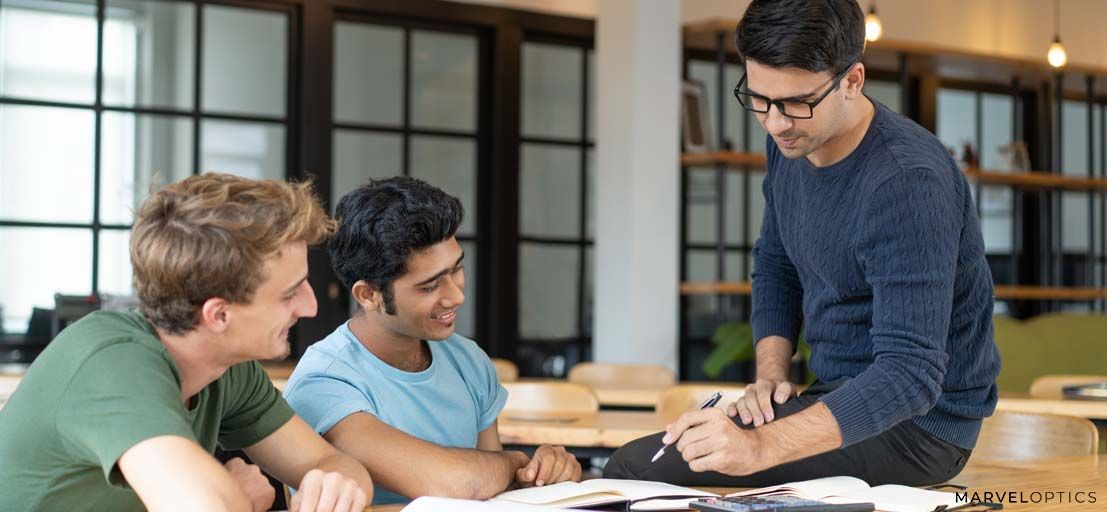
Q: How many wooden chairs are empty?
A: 6